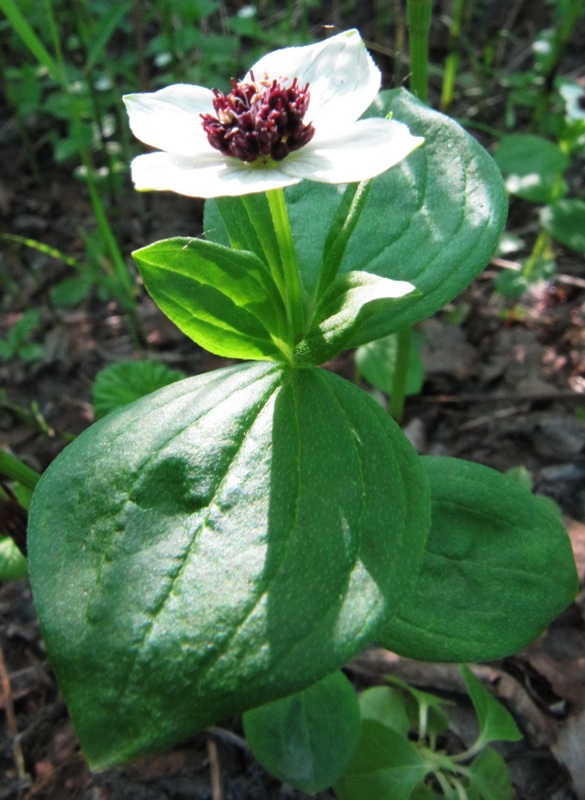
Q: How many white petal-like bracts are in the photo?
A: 4